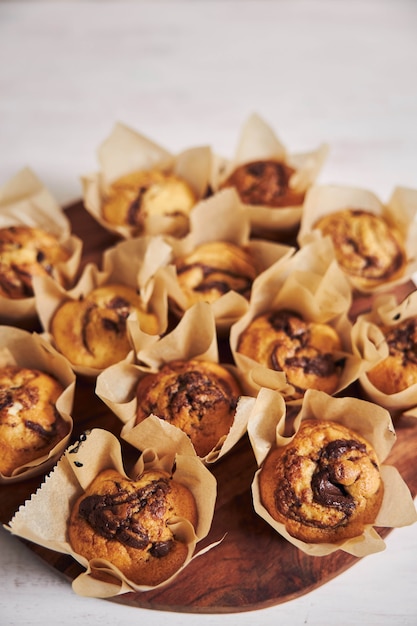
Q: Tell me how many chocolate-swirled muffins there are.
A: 12